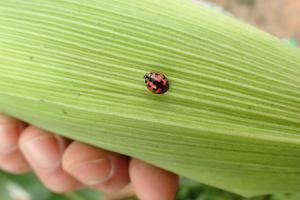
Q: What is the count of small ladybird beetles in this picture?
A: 1